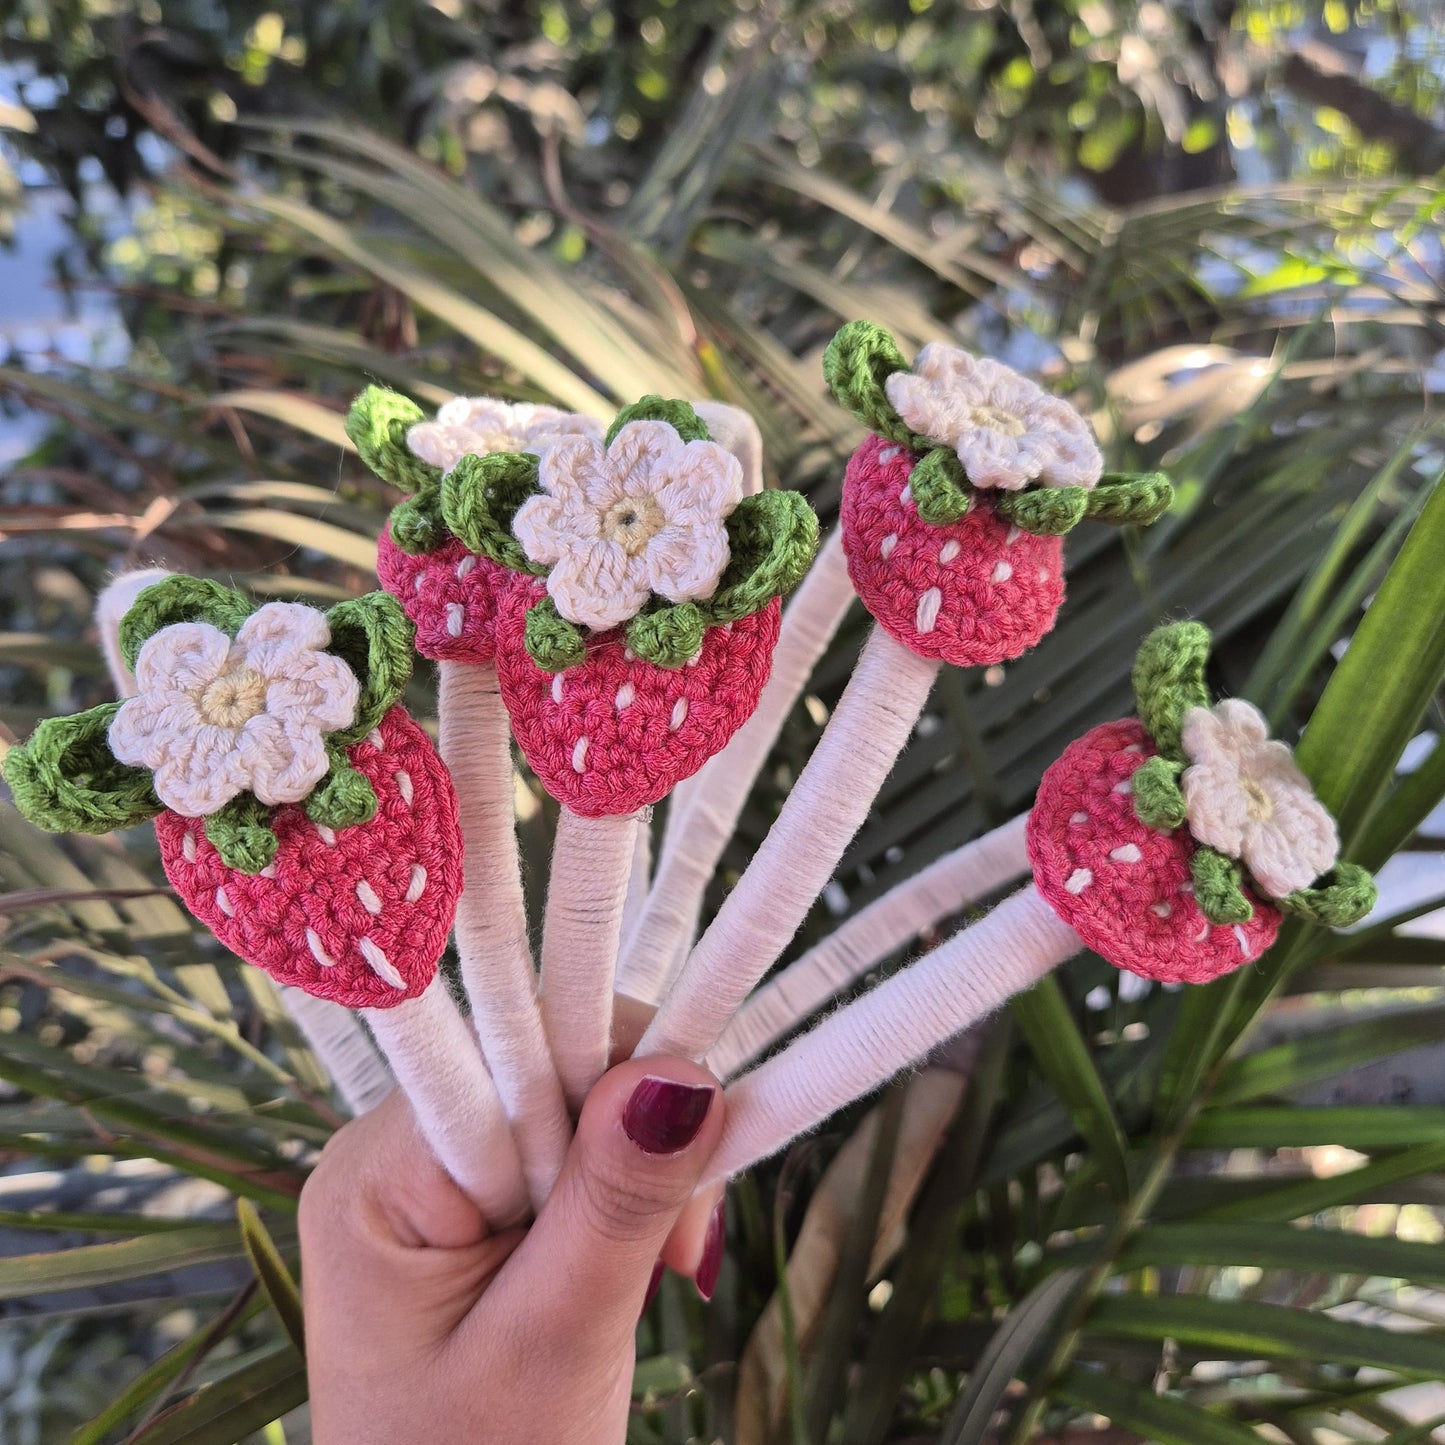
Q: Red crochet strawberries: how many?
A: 5